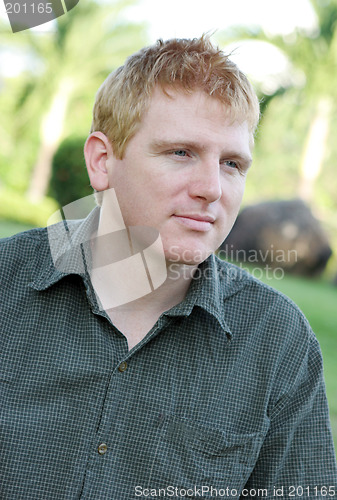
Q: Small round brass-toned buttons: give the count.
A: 2